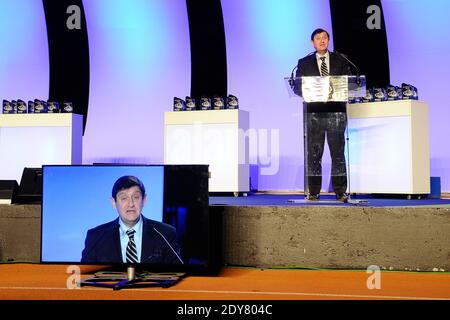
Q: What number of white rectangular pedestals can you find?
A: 3